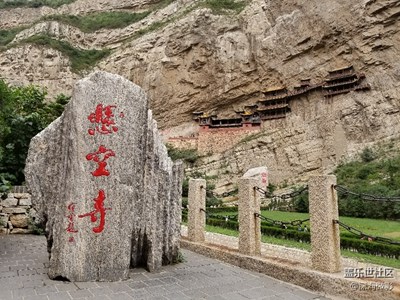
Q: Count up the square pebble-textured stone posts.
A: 3